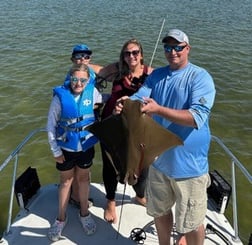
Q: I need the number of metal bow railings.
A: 2